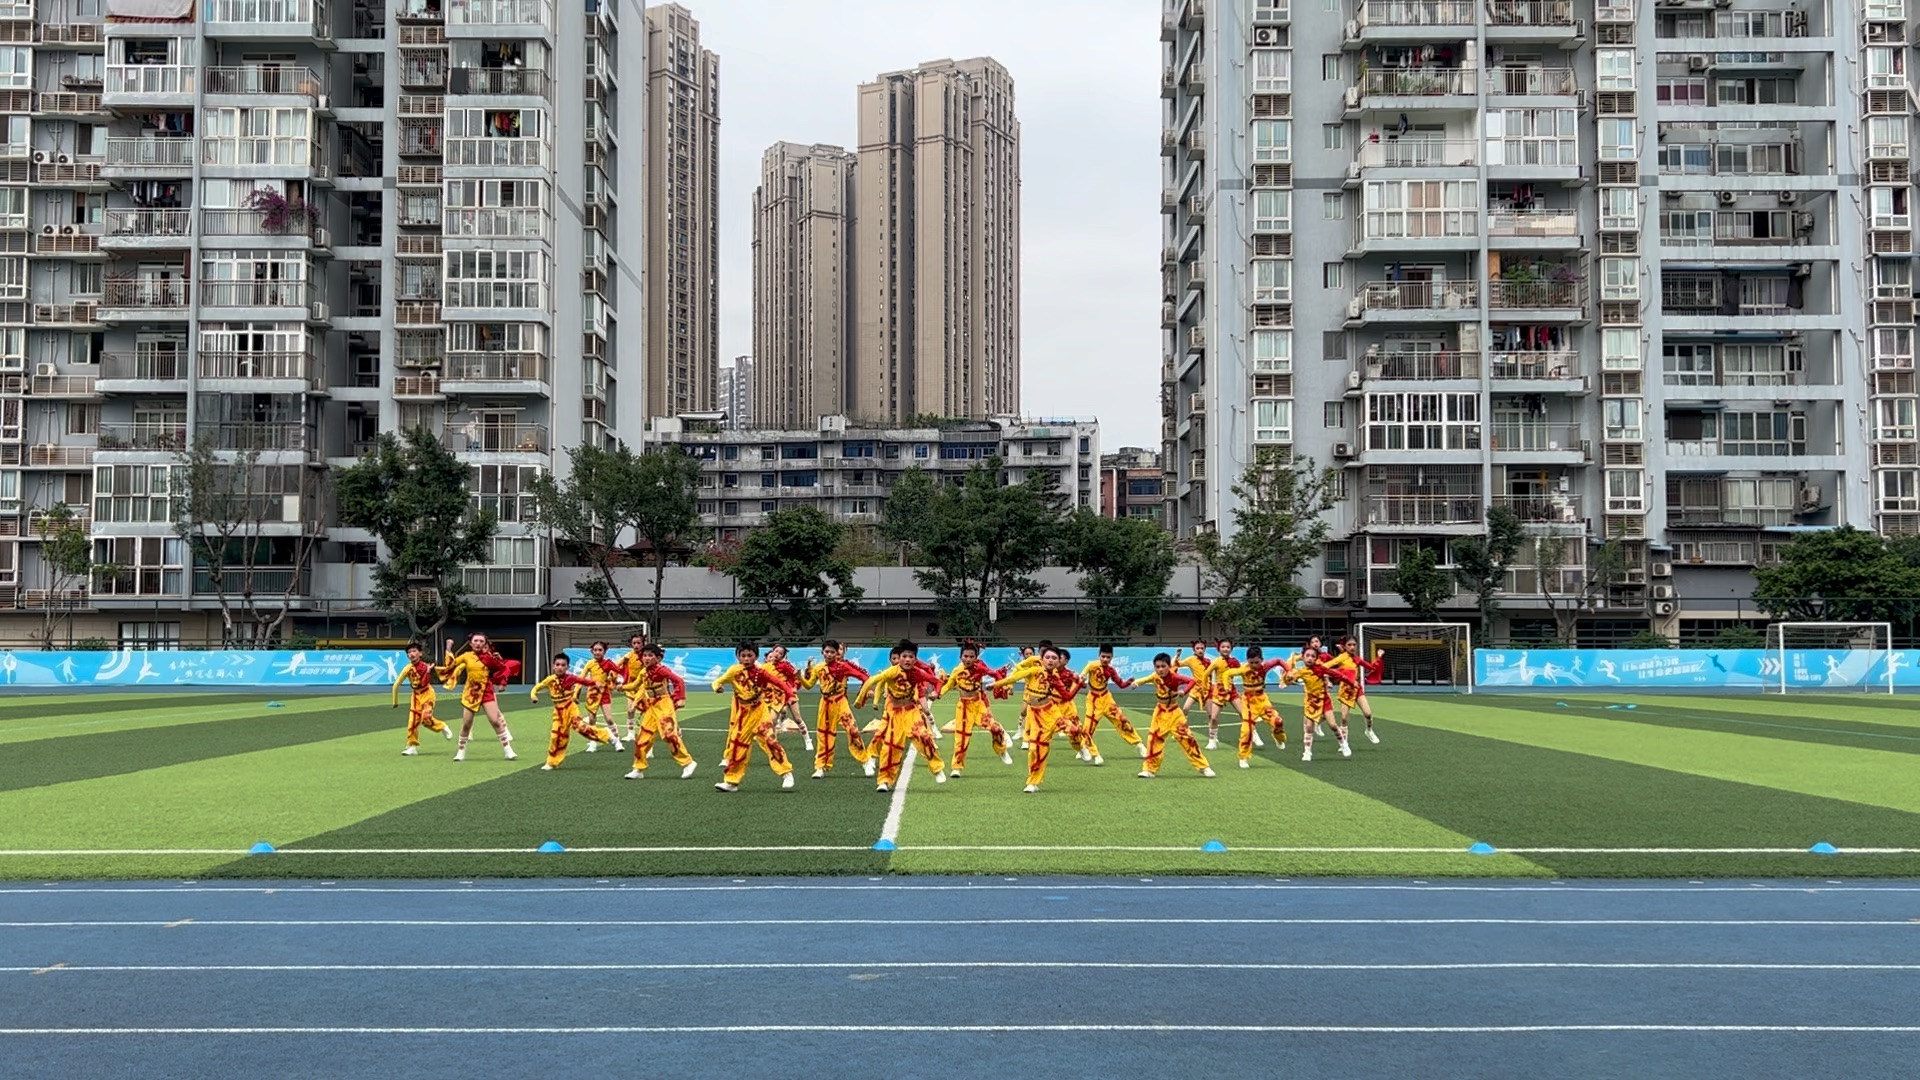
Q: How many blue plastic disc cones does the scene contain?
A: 6